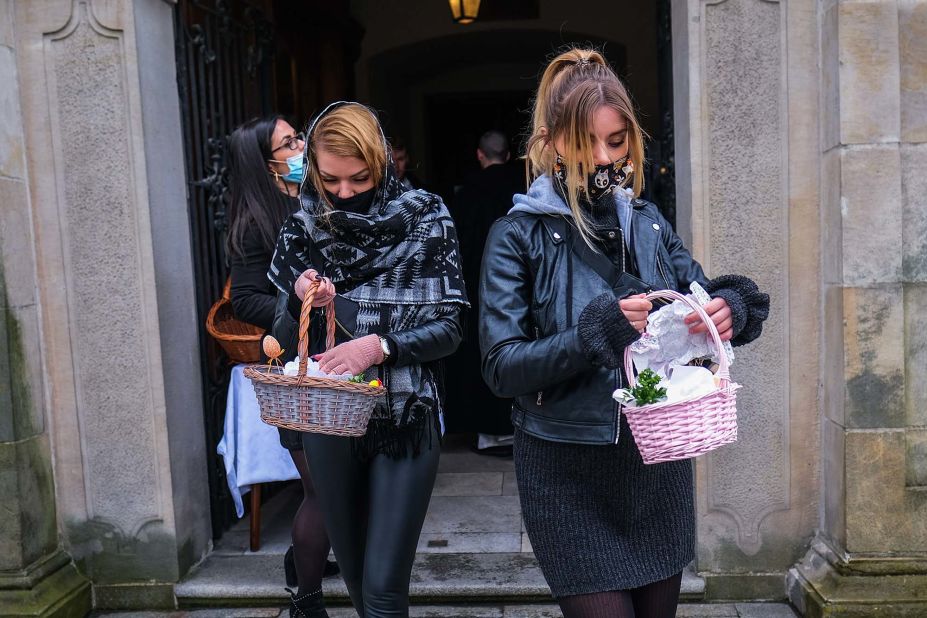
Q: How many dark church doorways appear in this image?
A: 1